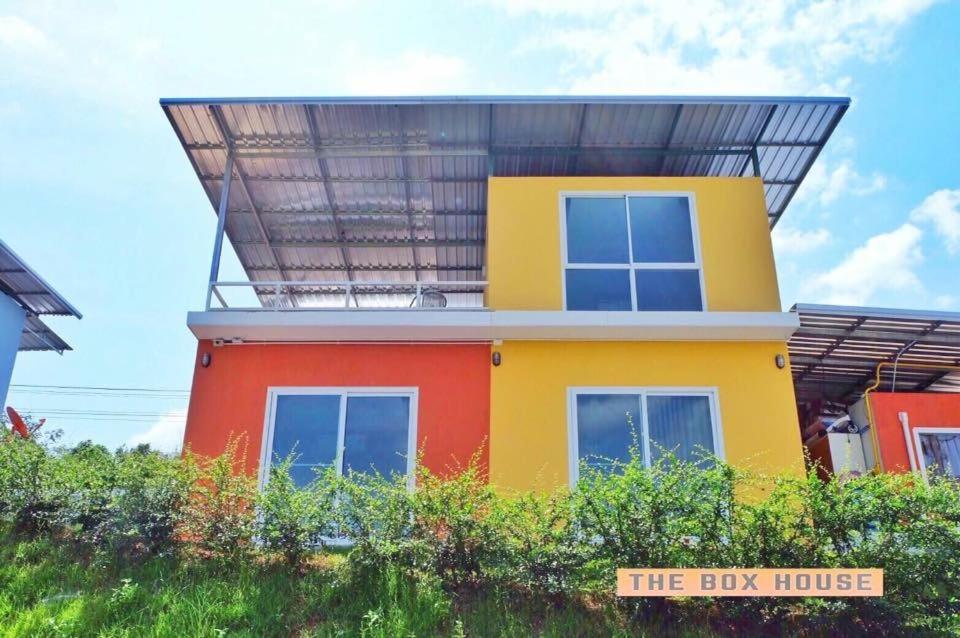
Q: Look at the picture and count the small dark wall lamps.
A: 3